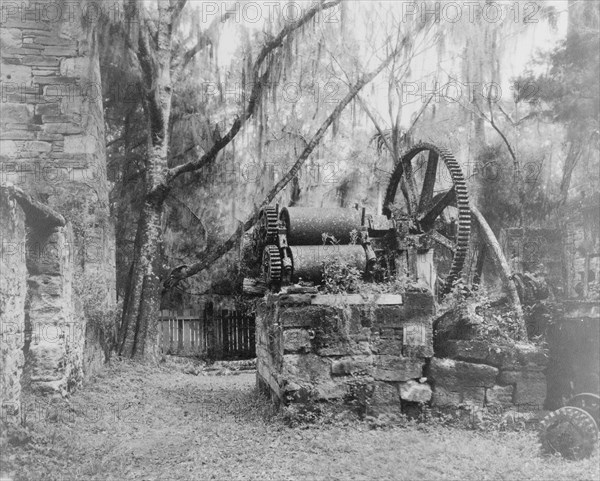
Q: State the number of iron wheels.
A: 5